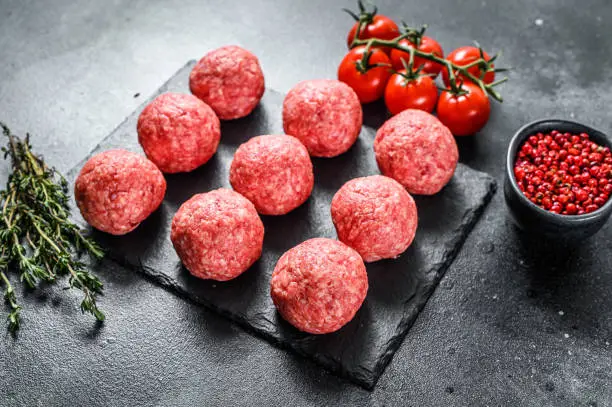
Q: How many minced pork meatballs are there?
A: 9